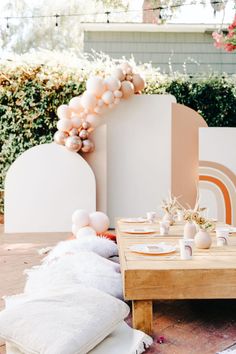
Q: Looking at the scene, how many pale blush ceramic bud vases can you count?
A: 3